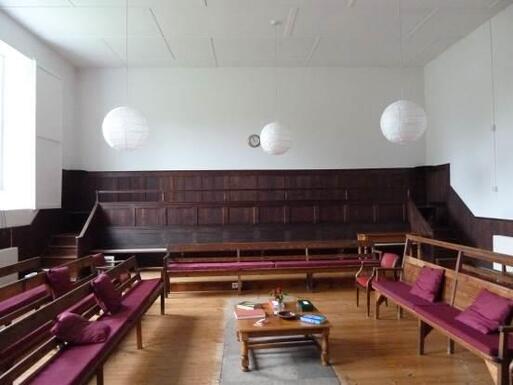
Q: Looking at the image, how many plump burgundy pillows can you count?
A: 5